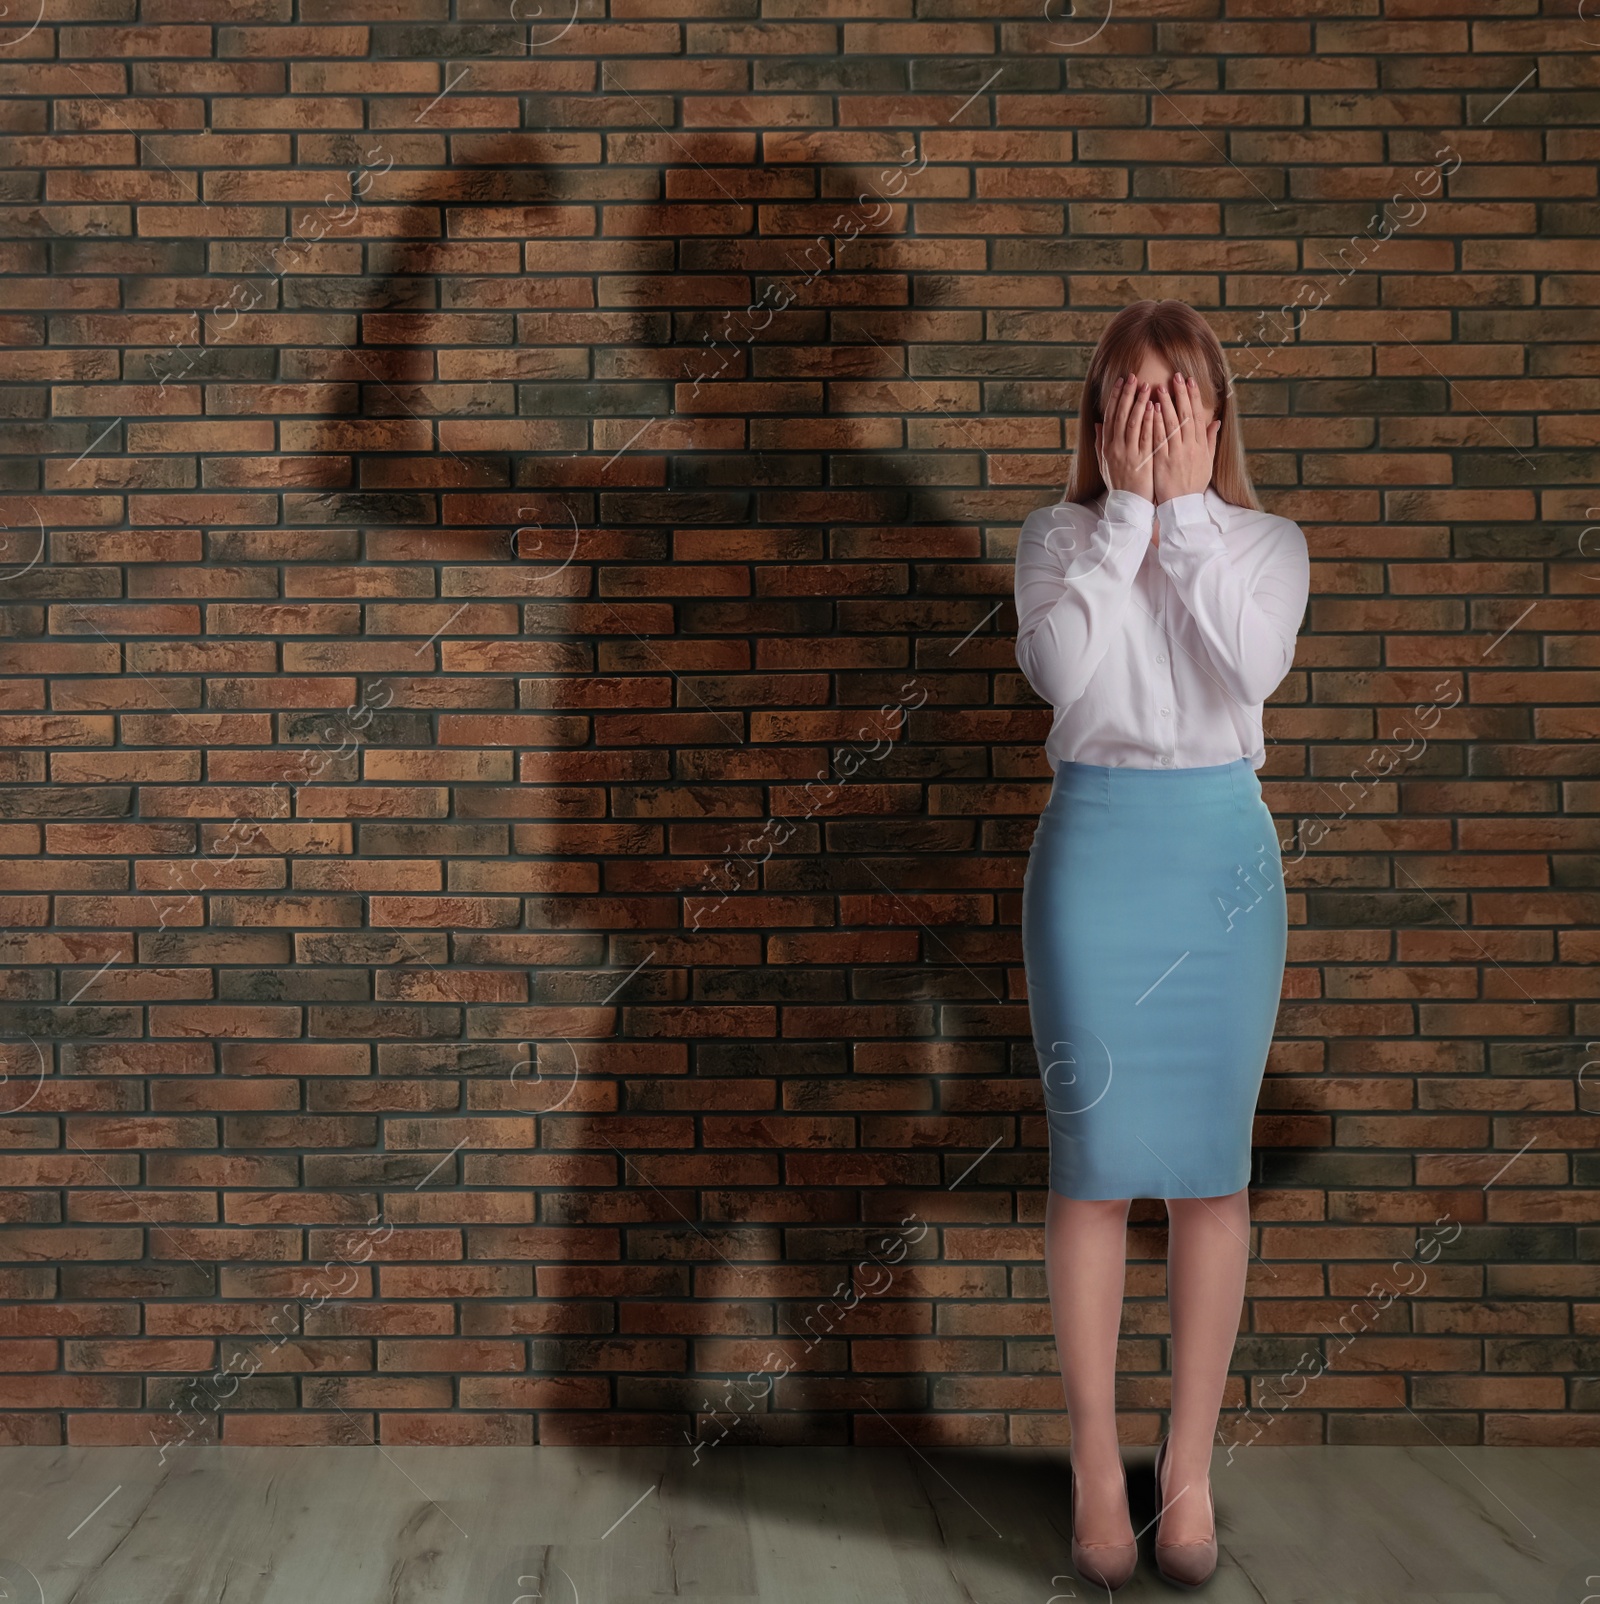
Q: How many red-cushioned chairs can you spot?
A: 0